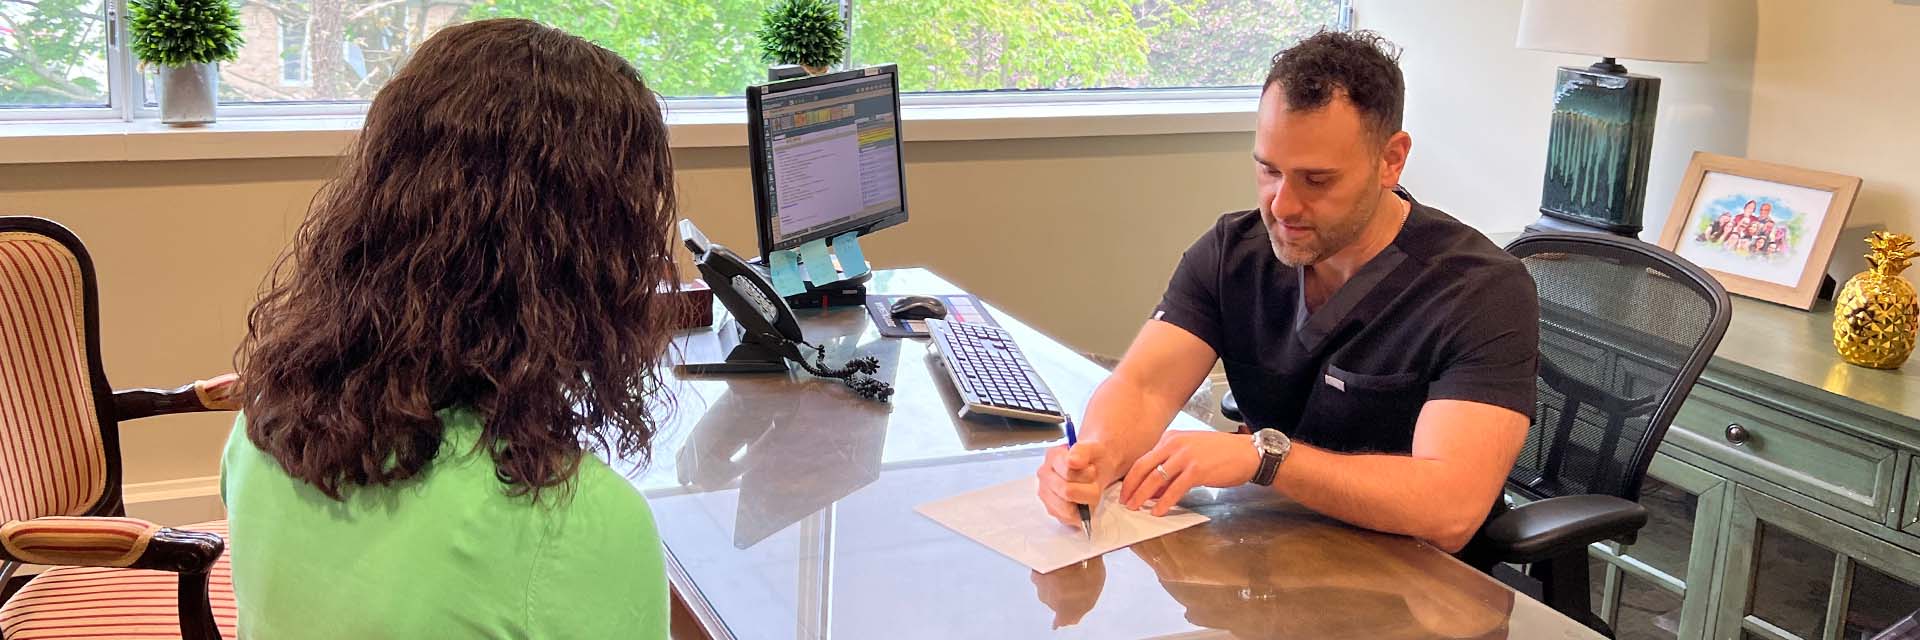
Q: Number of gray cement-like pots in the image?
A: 1